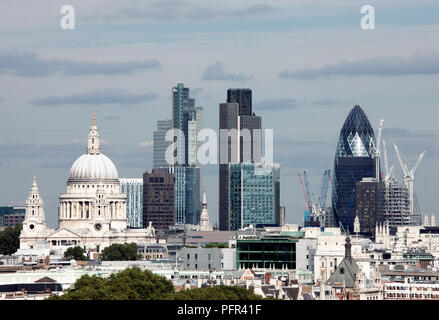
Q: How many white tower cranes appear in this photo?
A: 4